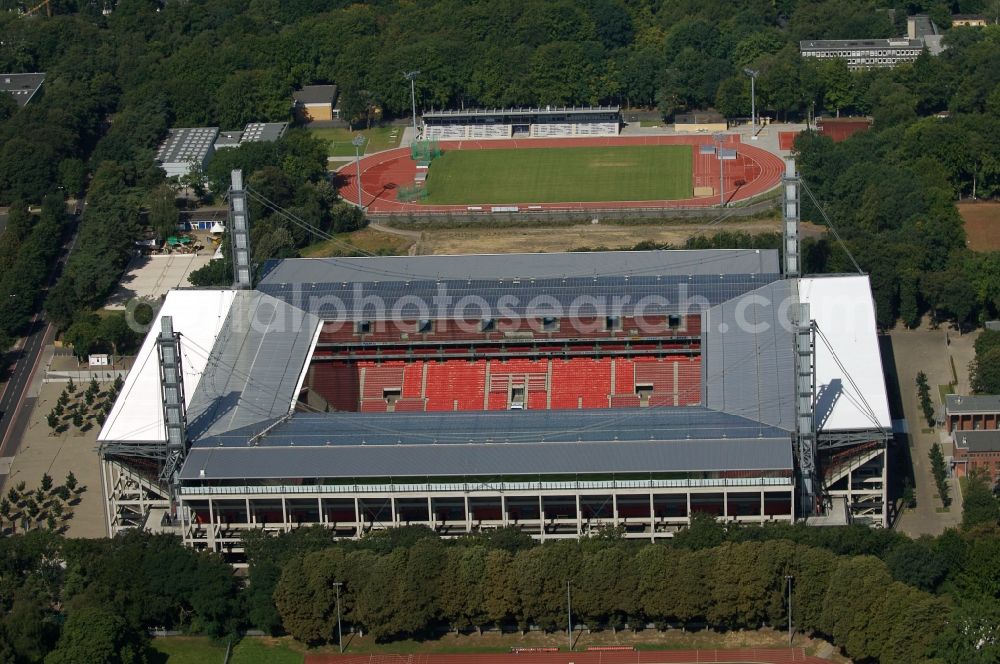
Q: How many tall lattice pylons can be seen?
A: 4